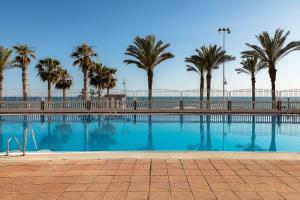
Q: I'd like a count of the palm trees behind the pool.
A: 12